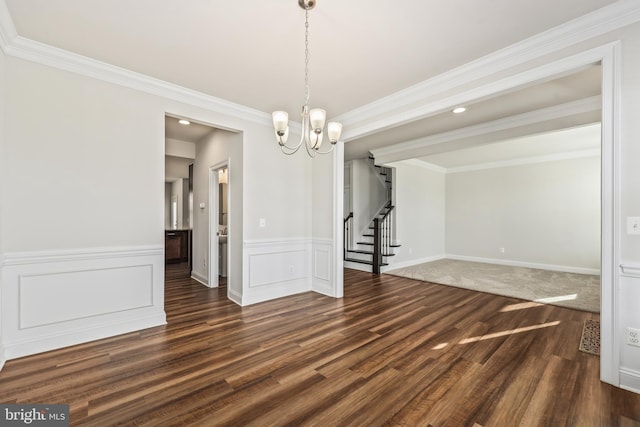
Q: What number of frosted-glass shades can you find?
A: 5